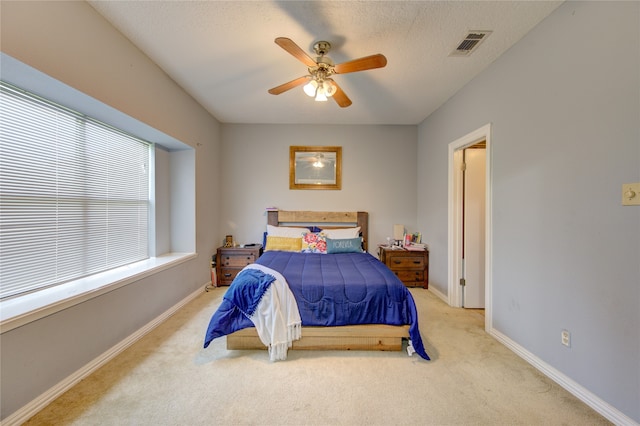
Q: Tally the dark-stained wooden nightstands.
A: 2